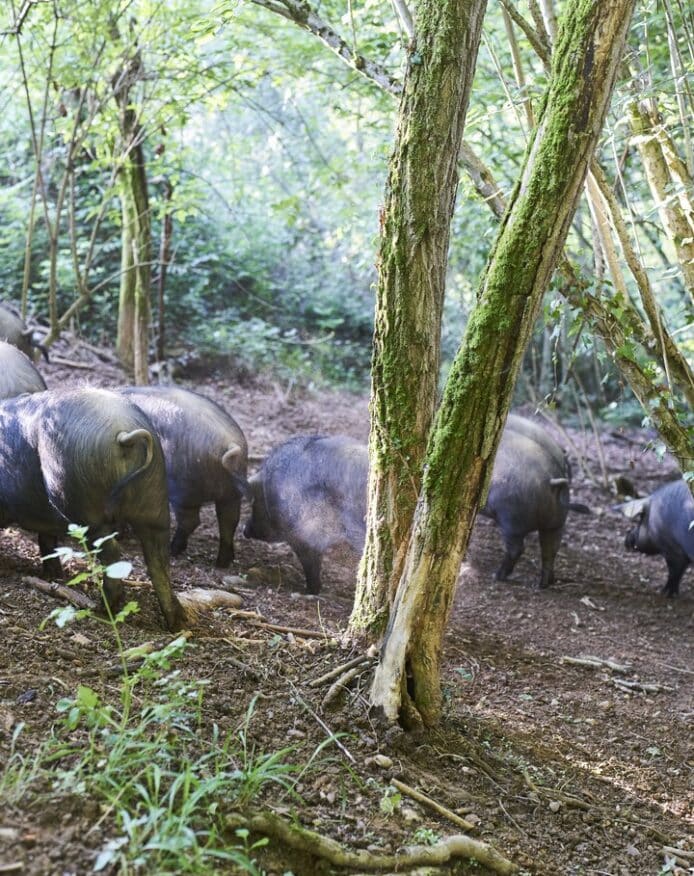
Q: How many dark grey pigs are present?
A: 7